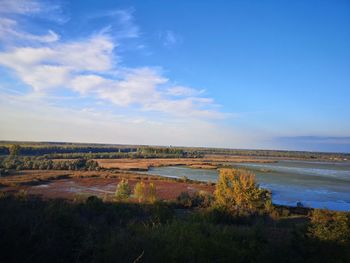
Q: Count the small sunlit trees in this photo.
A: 3